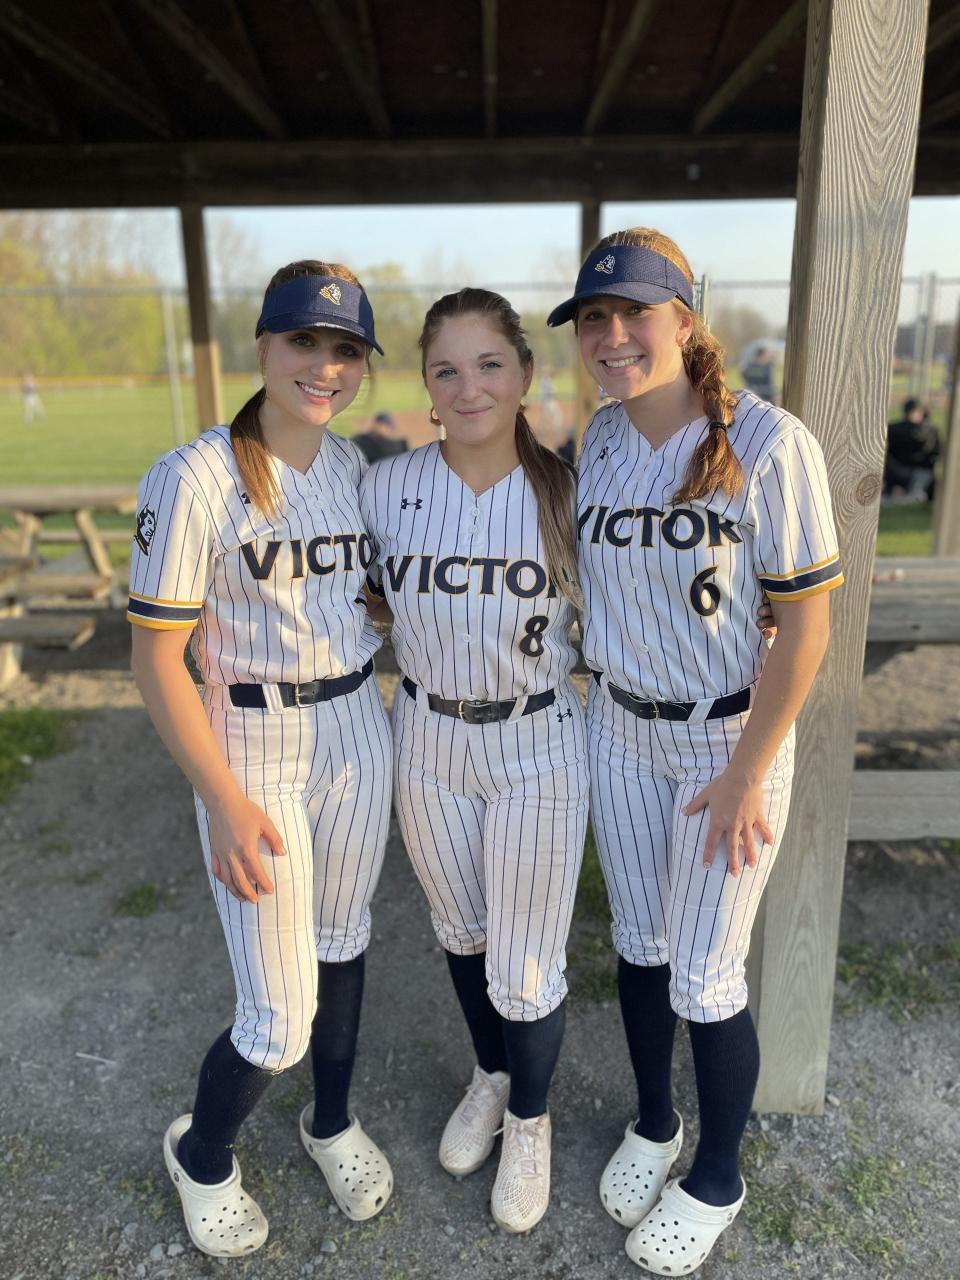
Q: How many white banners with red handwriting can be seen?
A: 0